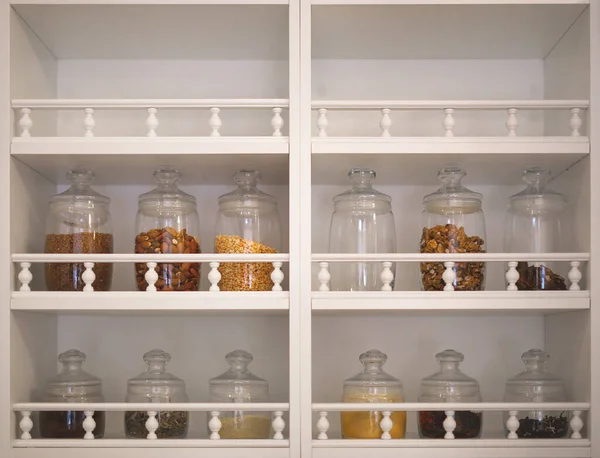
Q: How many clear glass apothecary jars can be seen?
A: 12